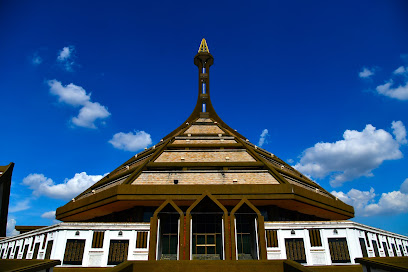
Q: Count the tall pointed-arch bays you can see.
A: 3